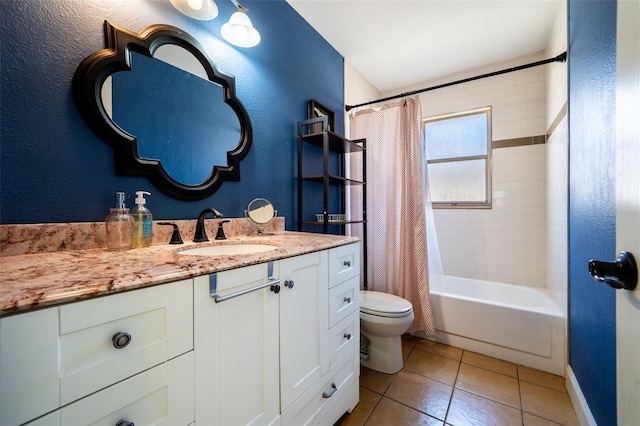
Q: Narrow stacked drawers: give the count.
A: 3